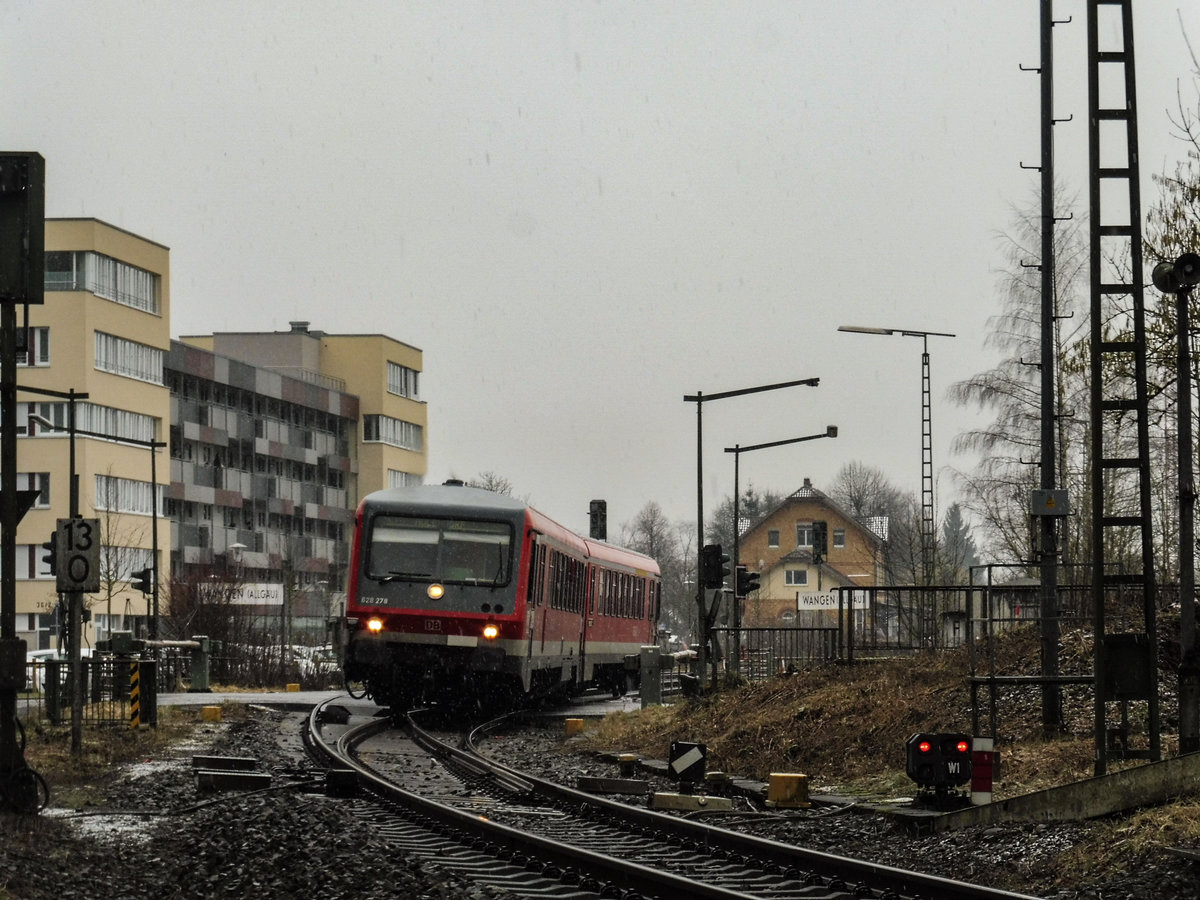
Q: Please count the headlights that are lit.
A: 3